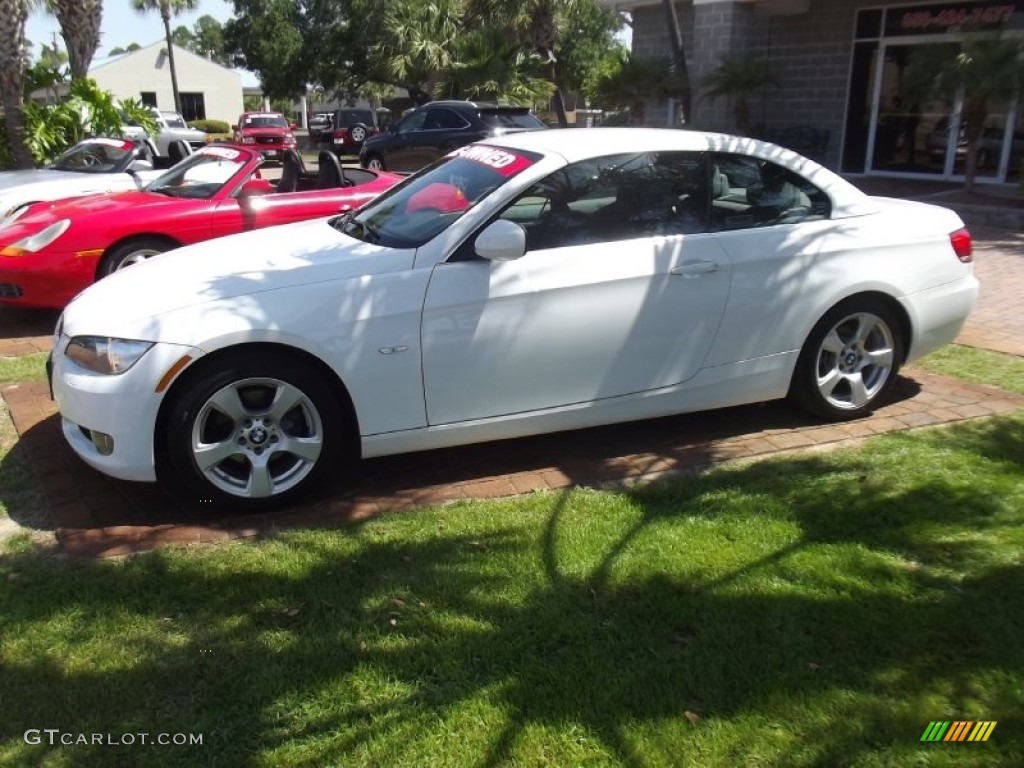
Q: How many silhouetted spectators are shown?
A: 0